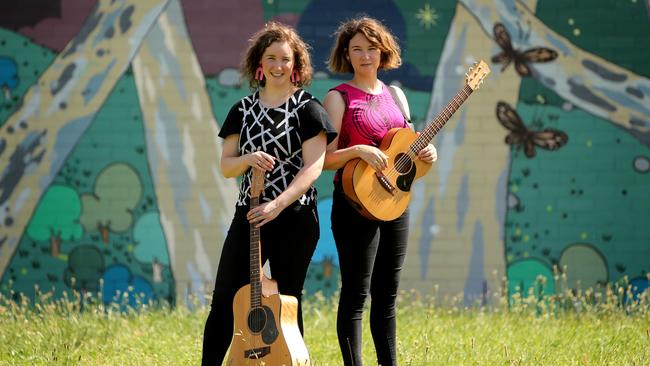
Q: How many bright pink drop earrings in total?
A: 2